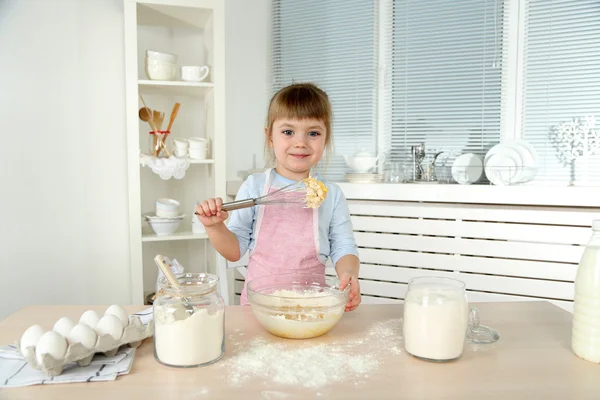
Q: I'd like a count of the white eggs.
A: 7